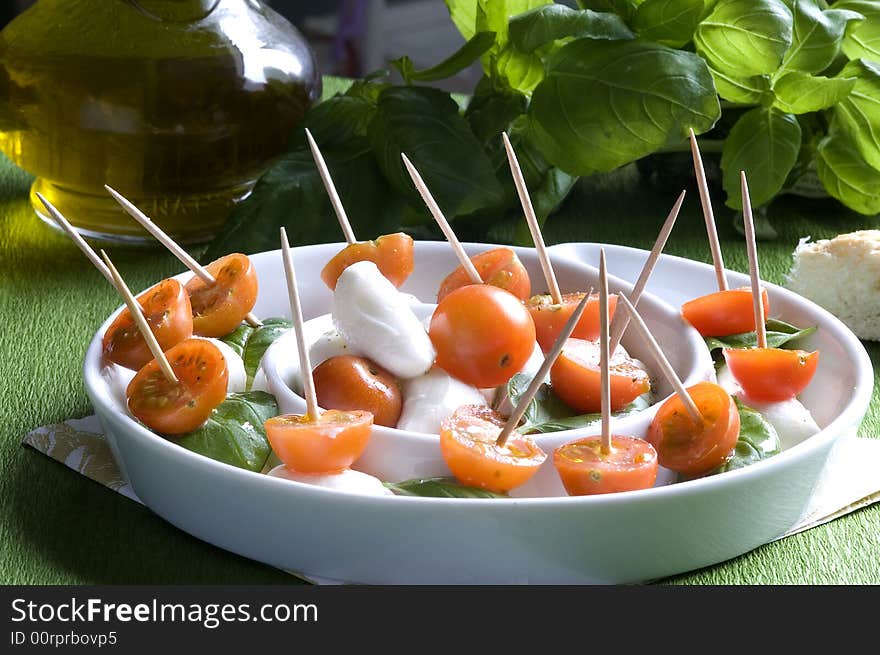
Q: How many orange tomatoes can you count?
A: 15